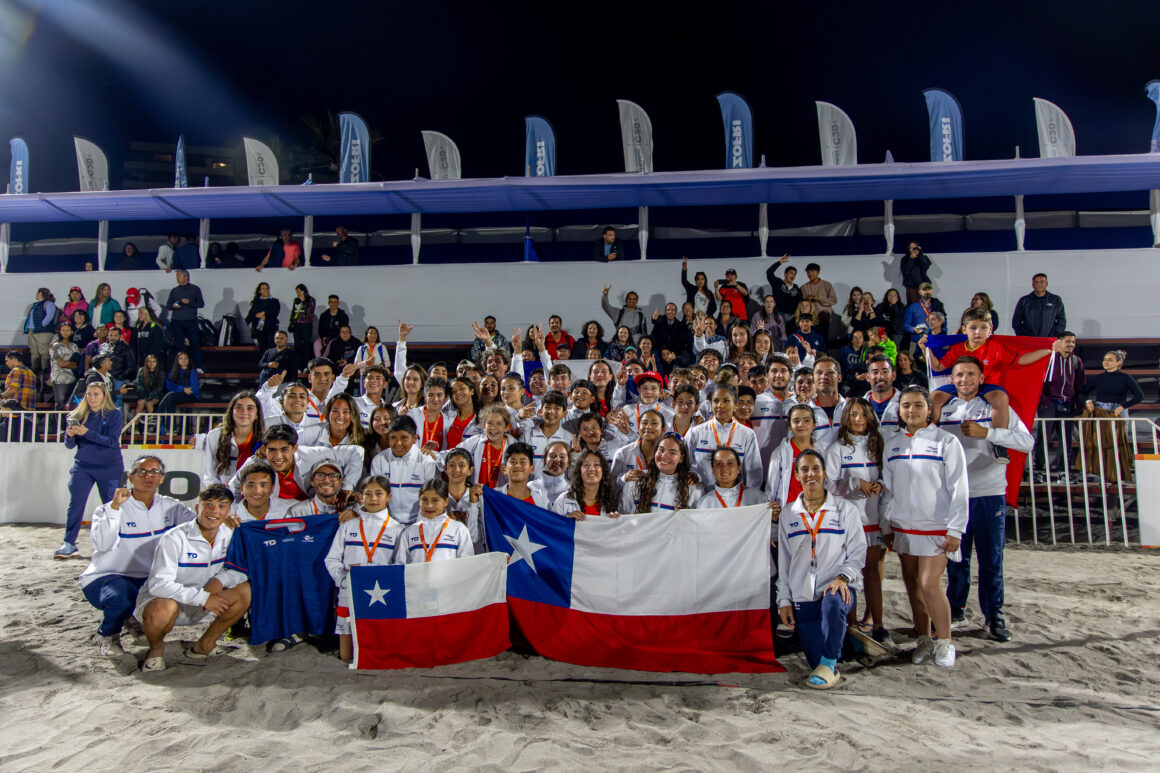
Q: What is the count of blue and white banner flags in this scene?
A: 13